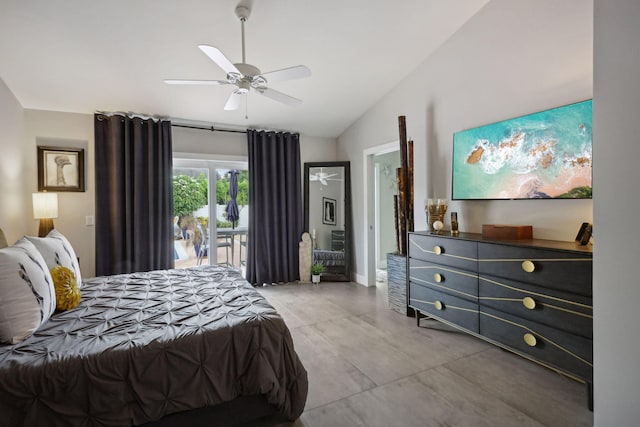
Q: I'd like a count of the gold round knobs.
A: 6